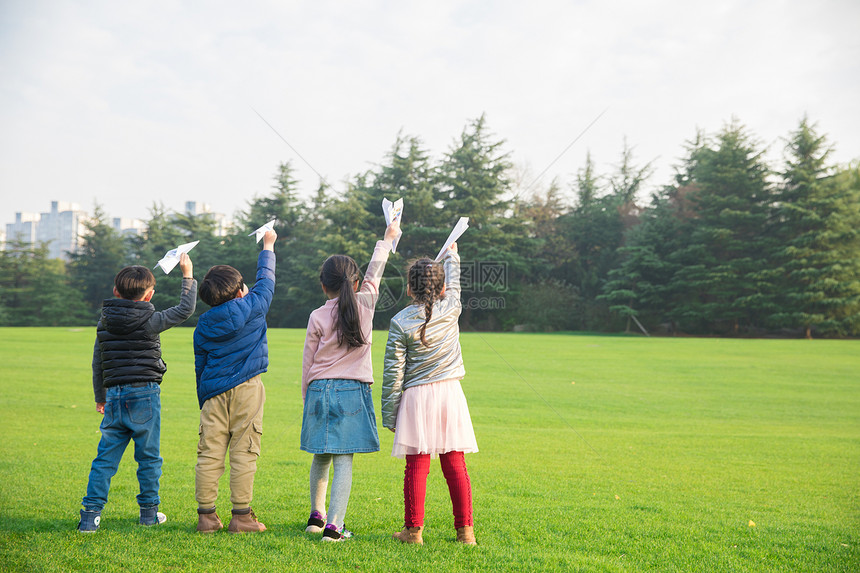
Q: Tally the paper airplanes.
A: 4